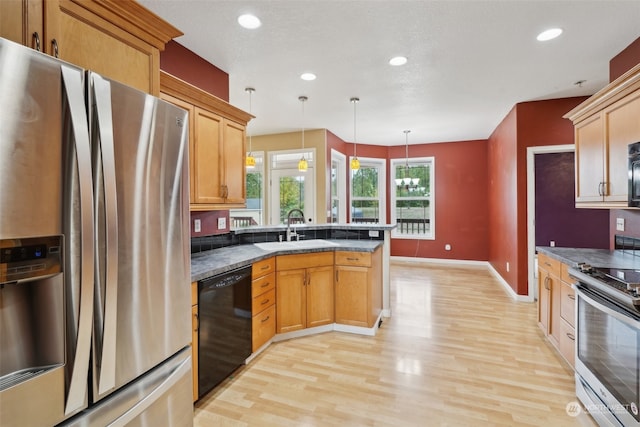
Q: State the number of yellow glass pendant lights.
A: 3